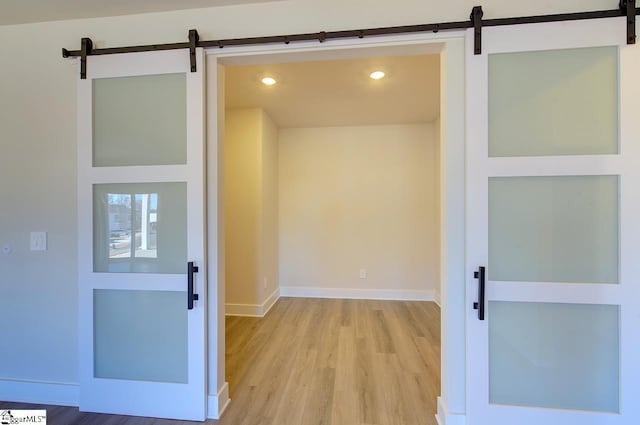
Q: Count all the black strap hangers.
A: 4